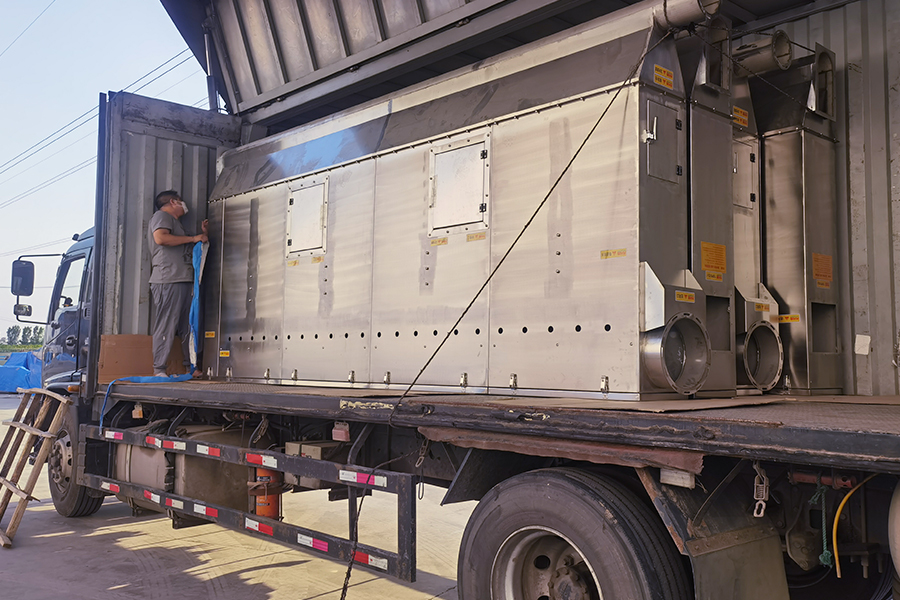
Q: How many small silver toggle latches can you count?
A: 10